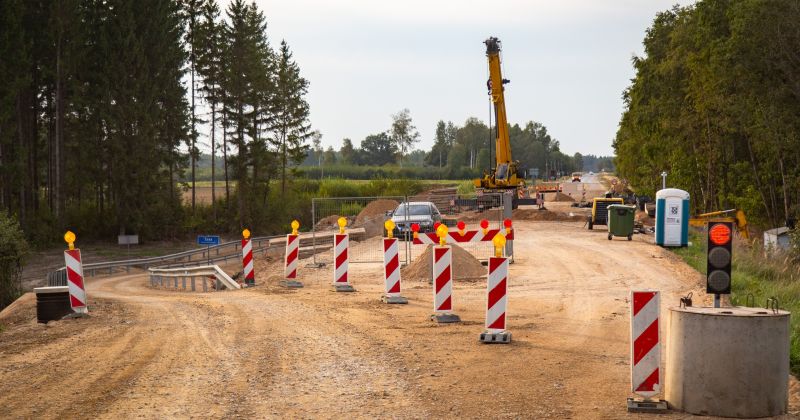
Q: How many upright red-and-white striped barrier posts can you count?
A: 8